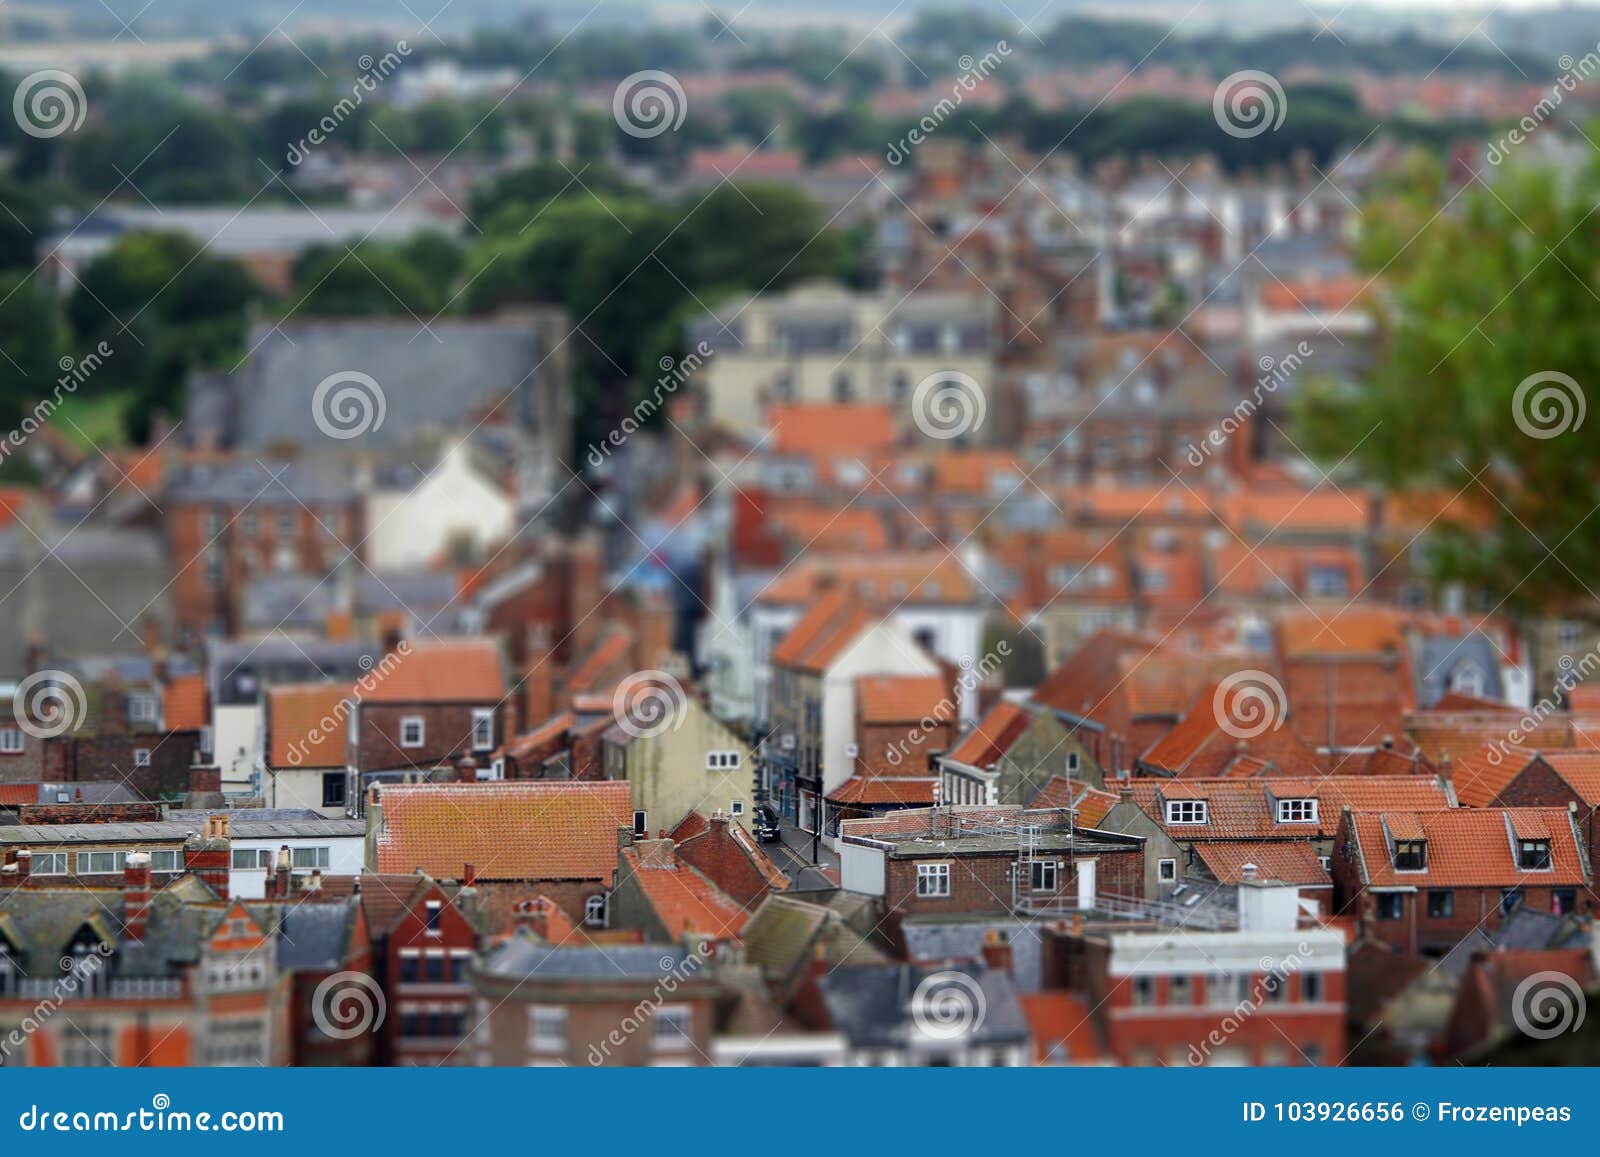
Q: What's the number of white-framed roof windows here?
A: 2